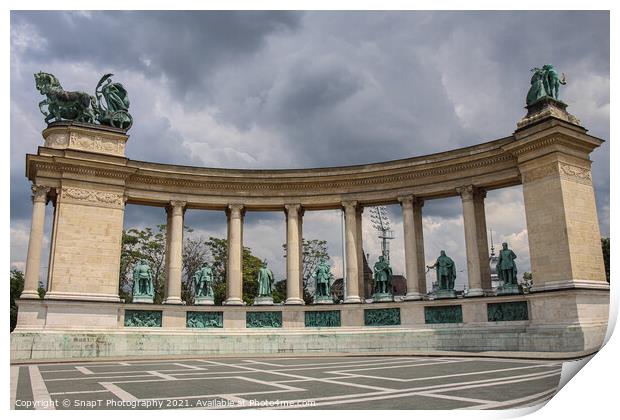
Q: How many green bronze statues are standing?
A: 7